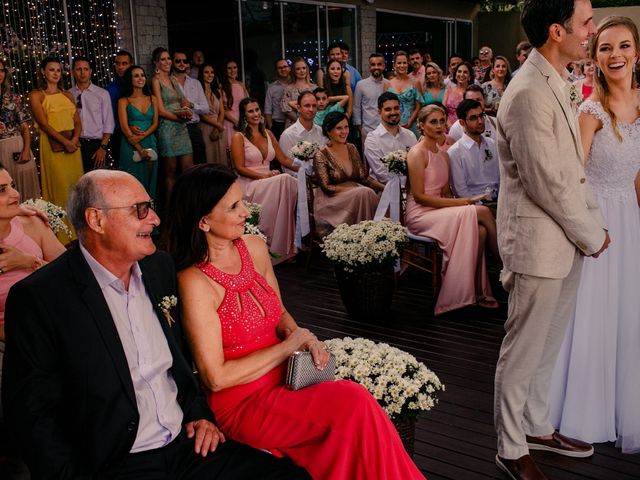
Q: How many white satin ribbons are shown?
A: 2